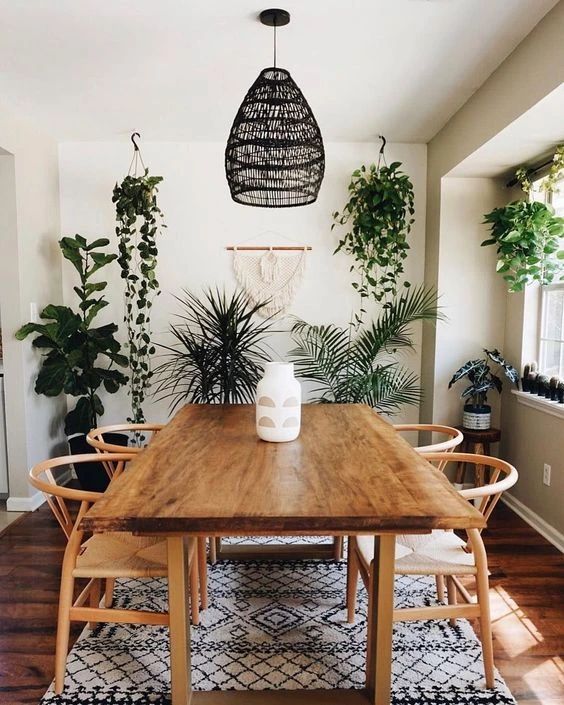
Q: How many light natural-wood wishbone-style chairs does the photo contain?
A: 4